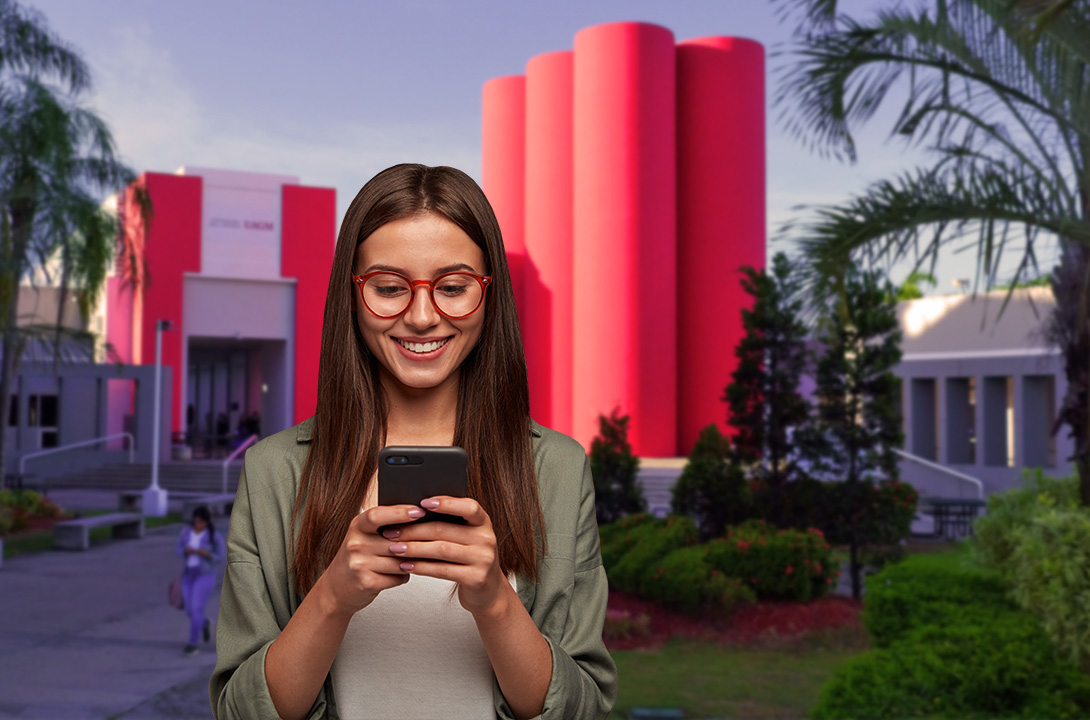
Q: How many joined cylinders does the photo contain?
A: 4